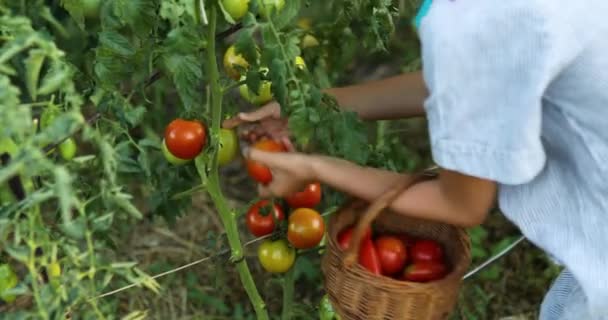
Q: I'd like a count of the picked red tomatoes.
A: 5